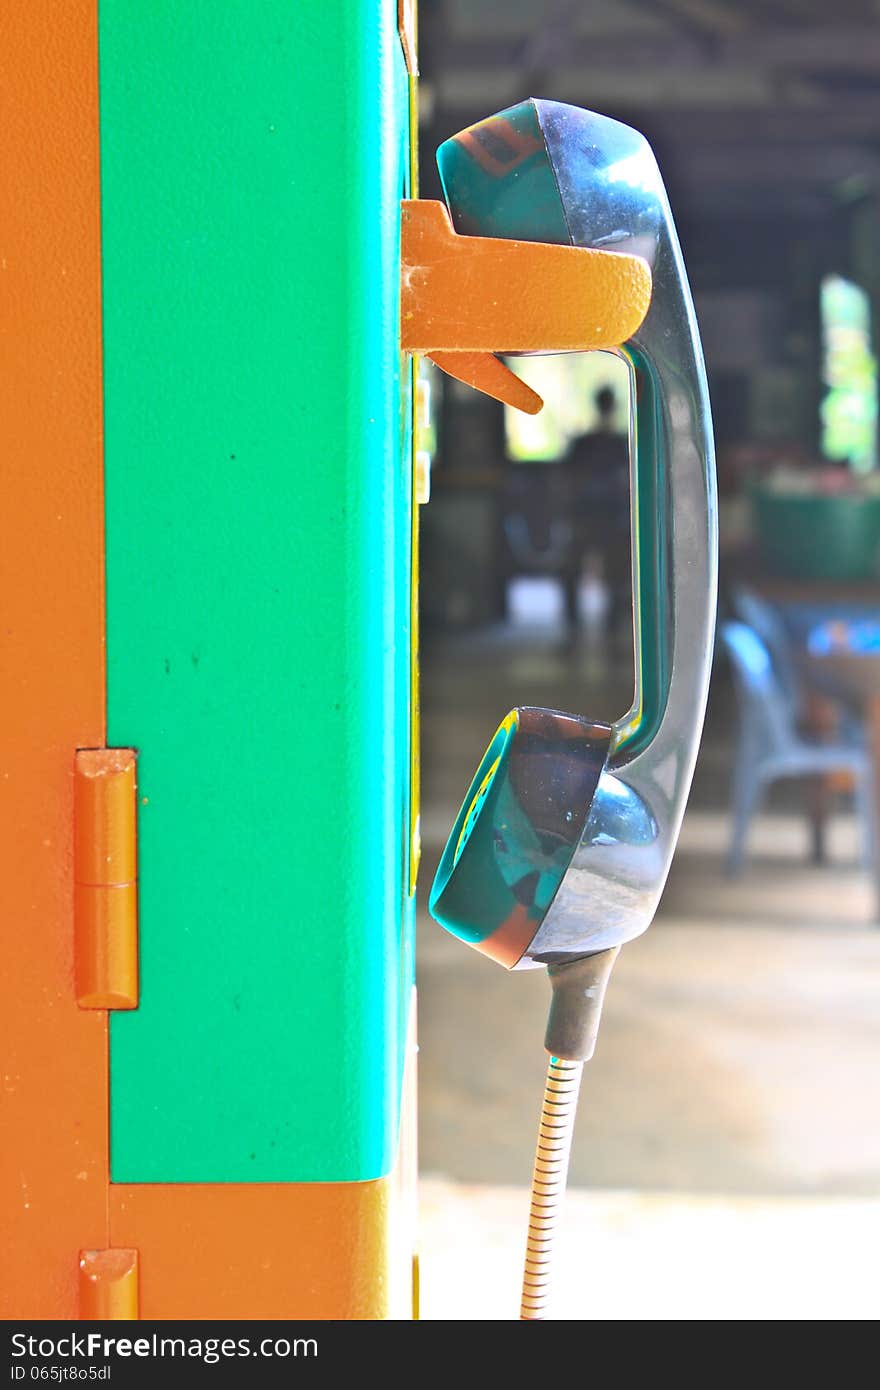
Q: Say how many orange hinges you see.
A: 2